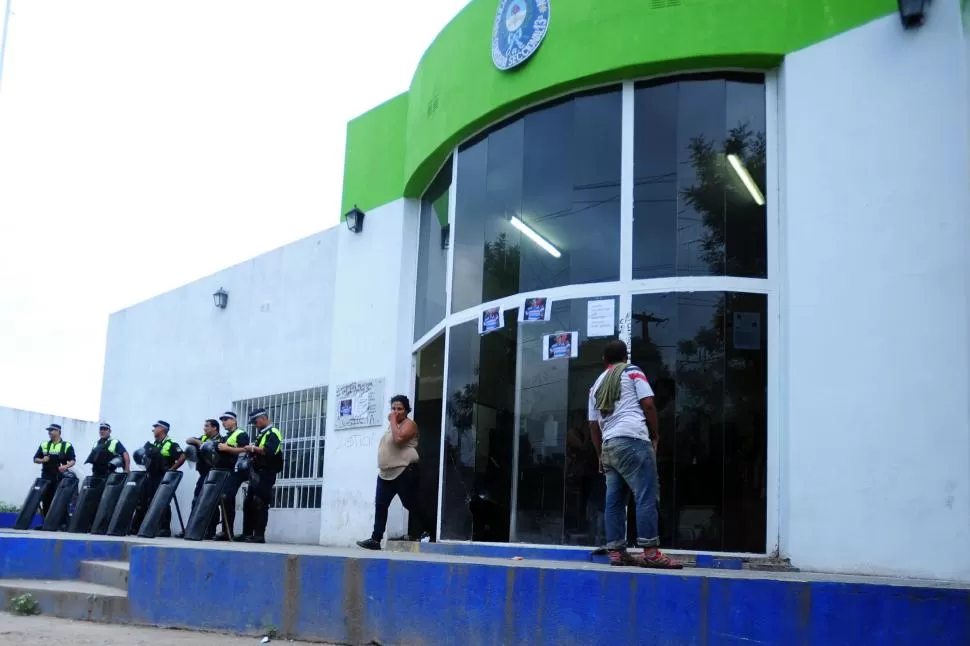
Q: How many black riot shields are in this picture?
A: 7